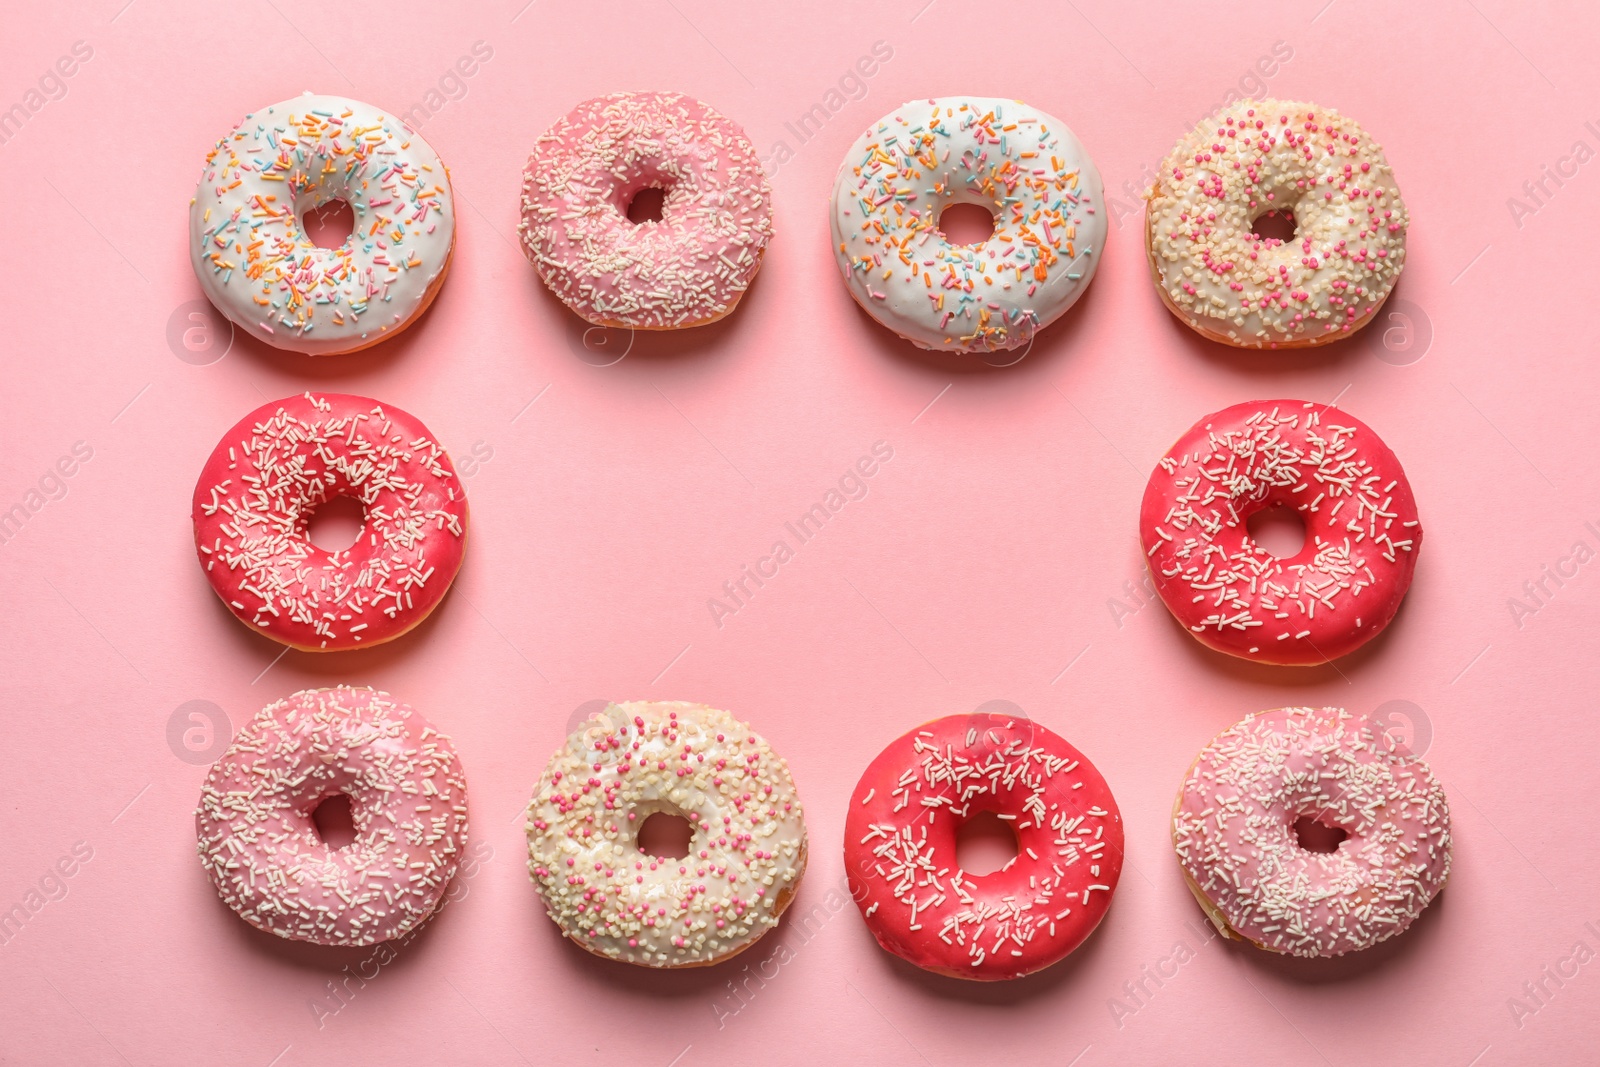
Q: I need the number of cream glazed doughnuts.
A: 2